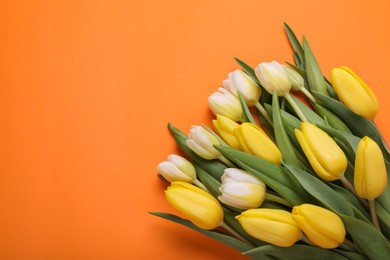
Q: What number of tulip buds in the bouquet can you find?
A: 15